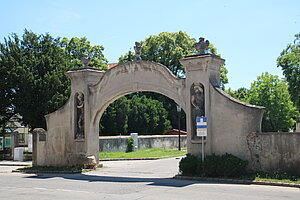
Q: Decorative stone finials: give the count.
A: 3